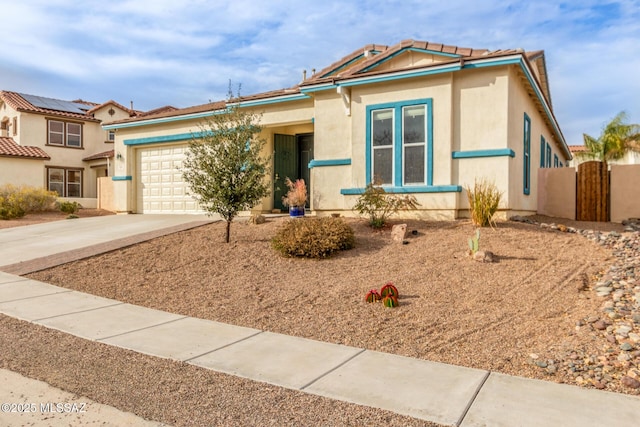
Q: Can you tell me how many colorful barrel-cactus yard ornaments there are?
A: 3